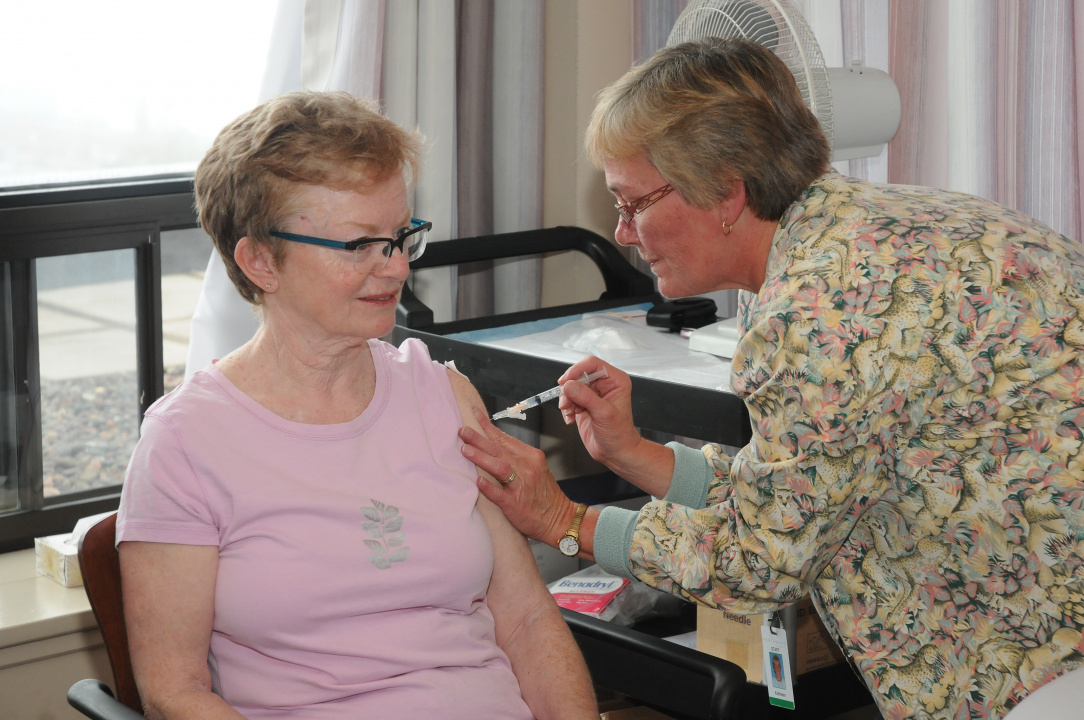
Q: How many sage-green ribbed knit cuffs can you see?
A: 2